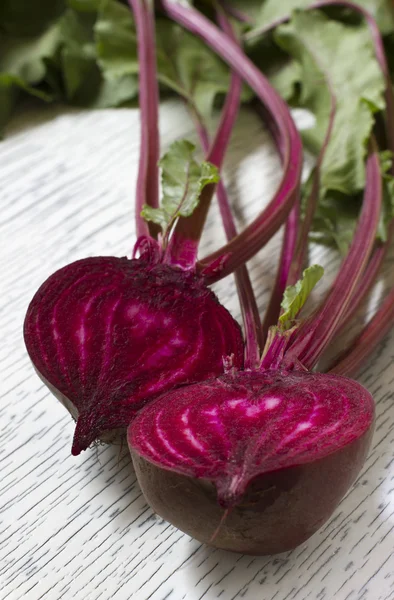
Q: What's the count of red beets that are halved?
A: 2